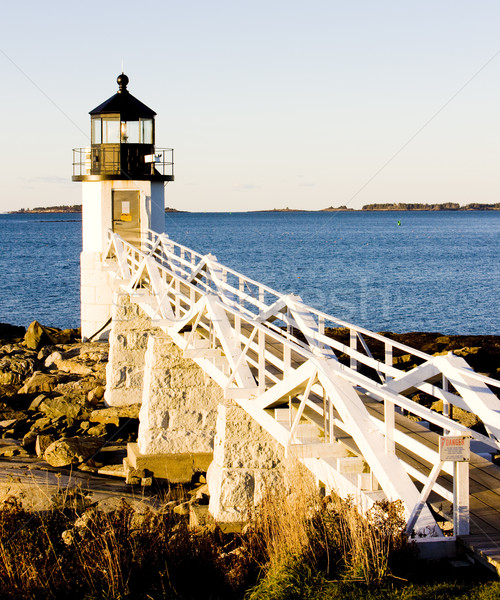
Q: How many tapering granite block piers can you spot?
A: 3